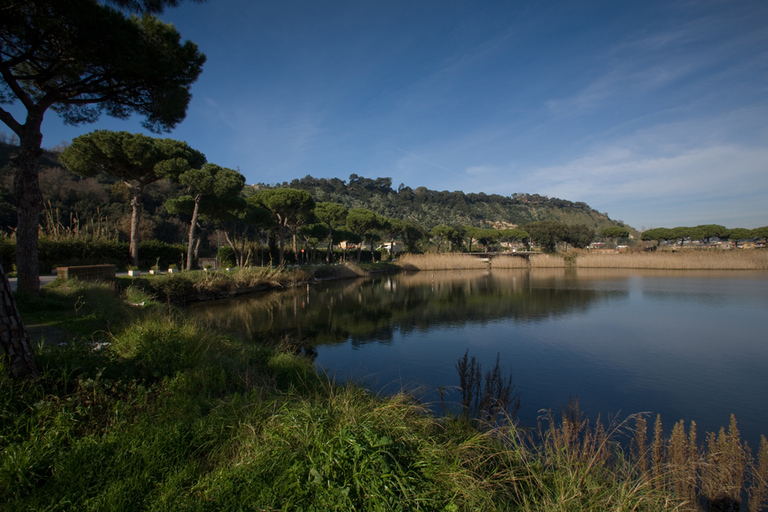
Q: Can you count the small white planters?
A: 5